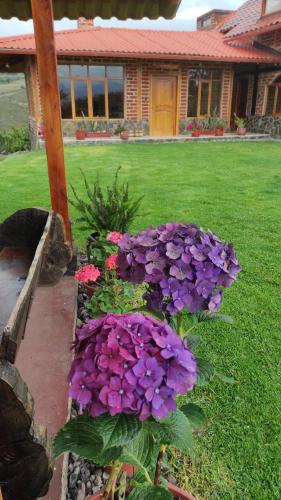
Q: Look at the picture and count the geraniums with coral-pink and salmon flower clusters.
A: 3